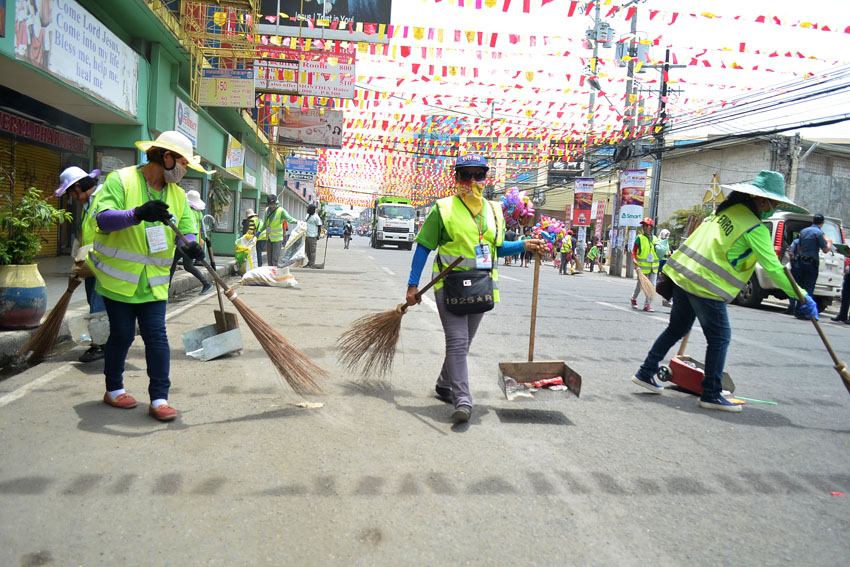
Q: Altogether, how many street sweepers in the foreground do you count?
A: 3